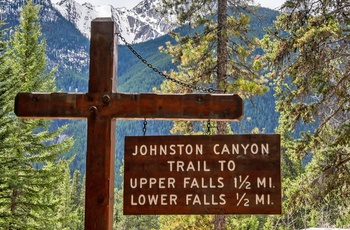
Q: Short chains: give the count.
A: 2